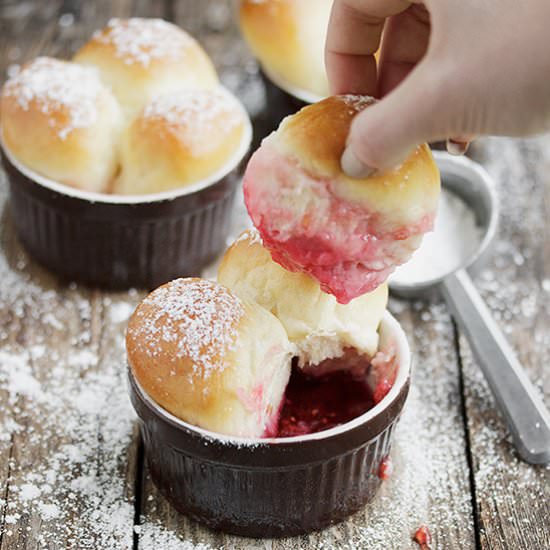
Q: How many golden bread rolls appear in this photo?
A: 7